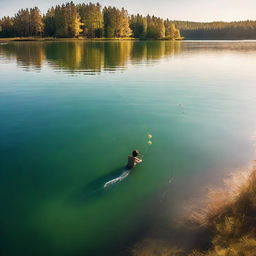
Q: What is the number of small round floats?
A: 2